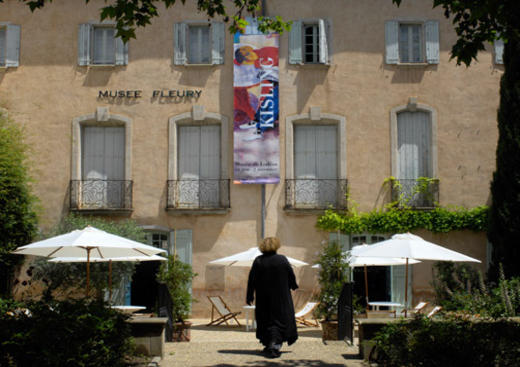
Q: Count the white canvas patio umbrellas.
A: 5